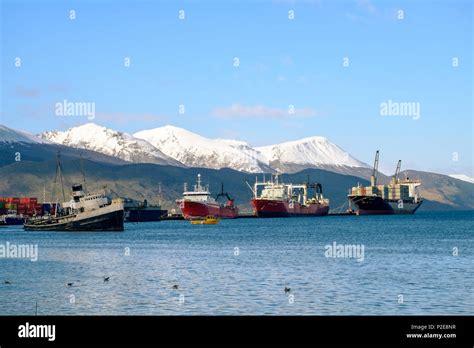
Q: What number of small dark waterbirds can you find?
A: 5